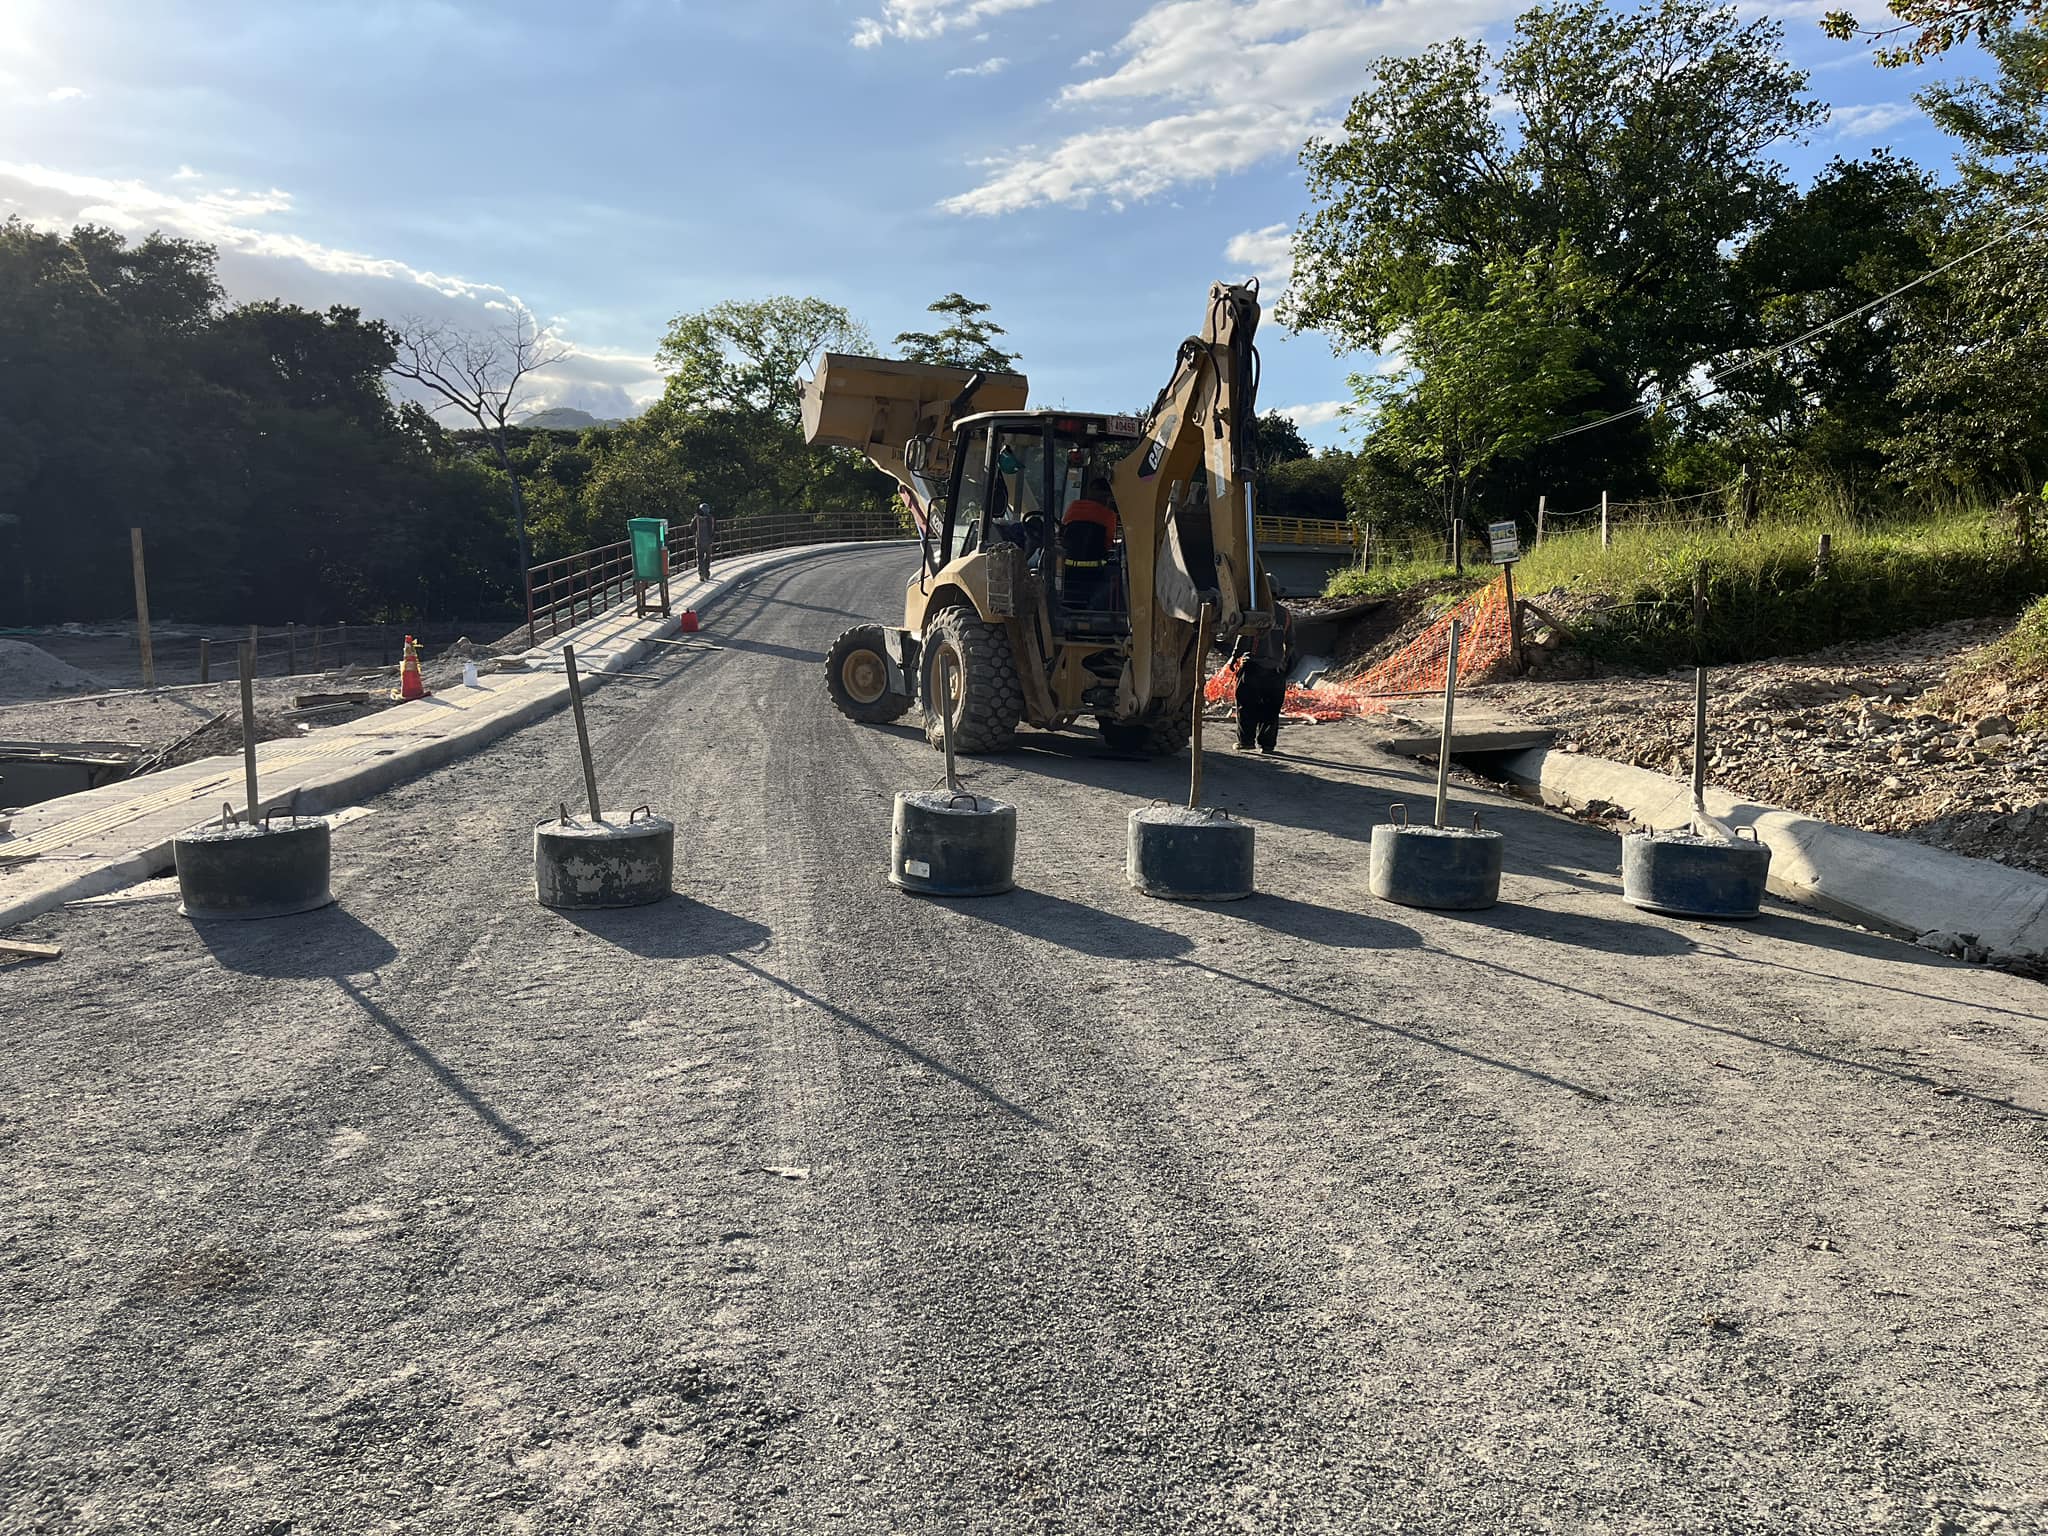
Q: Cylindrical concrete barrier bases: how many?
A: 6